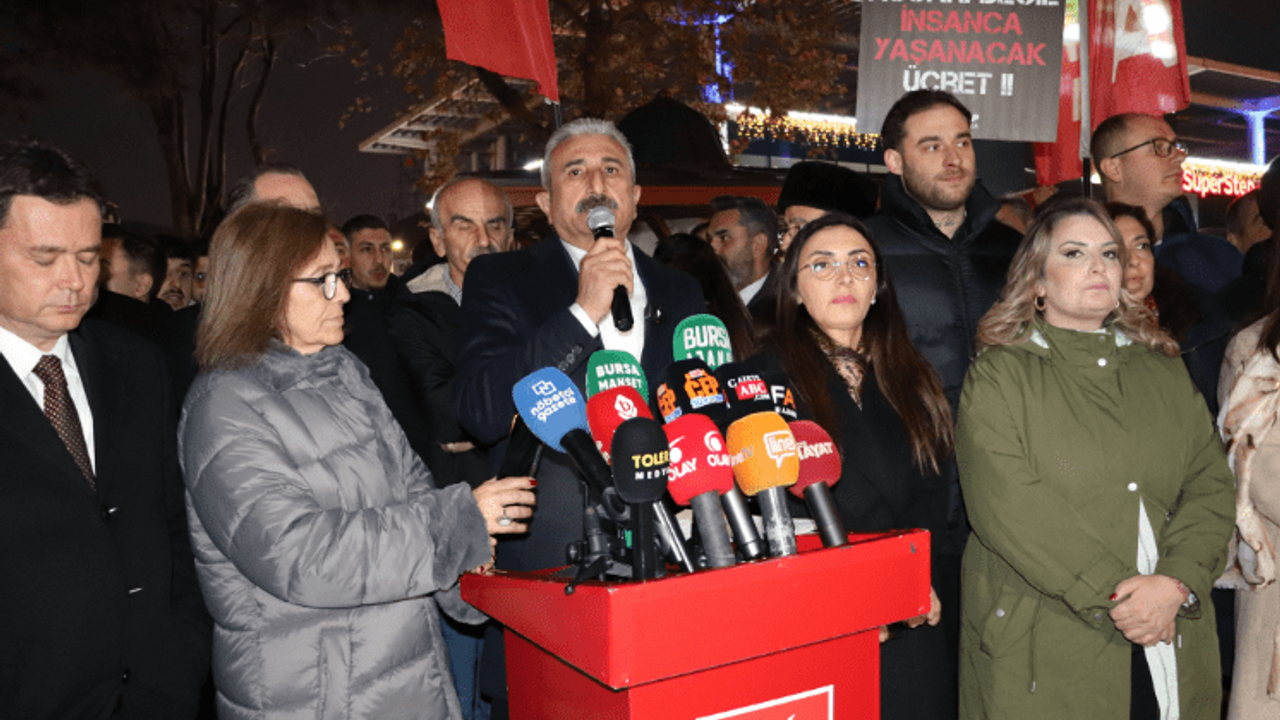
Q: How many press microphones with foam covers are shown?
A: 11